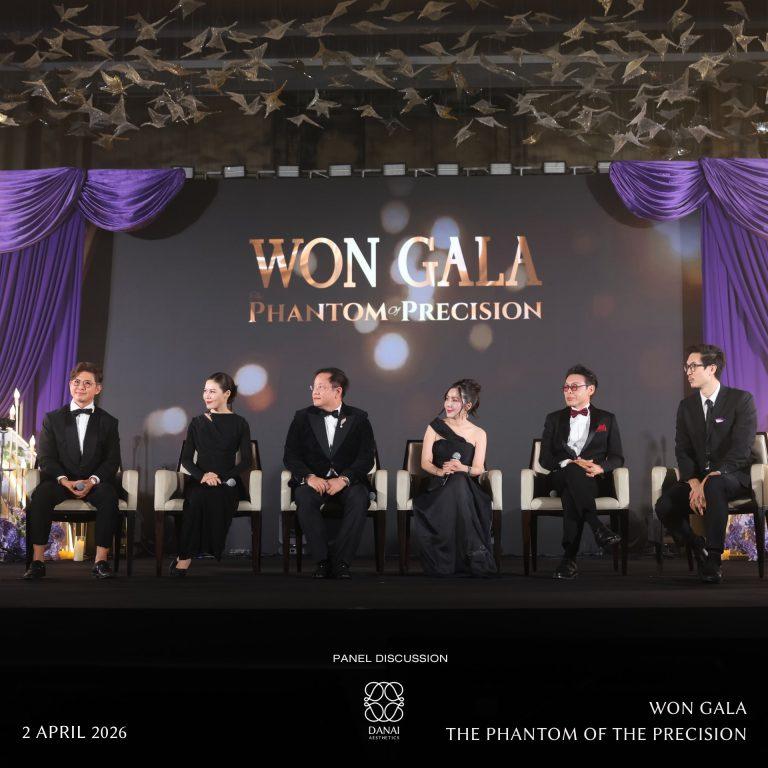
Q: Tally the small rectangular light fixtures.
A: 9